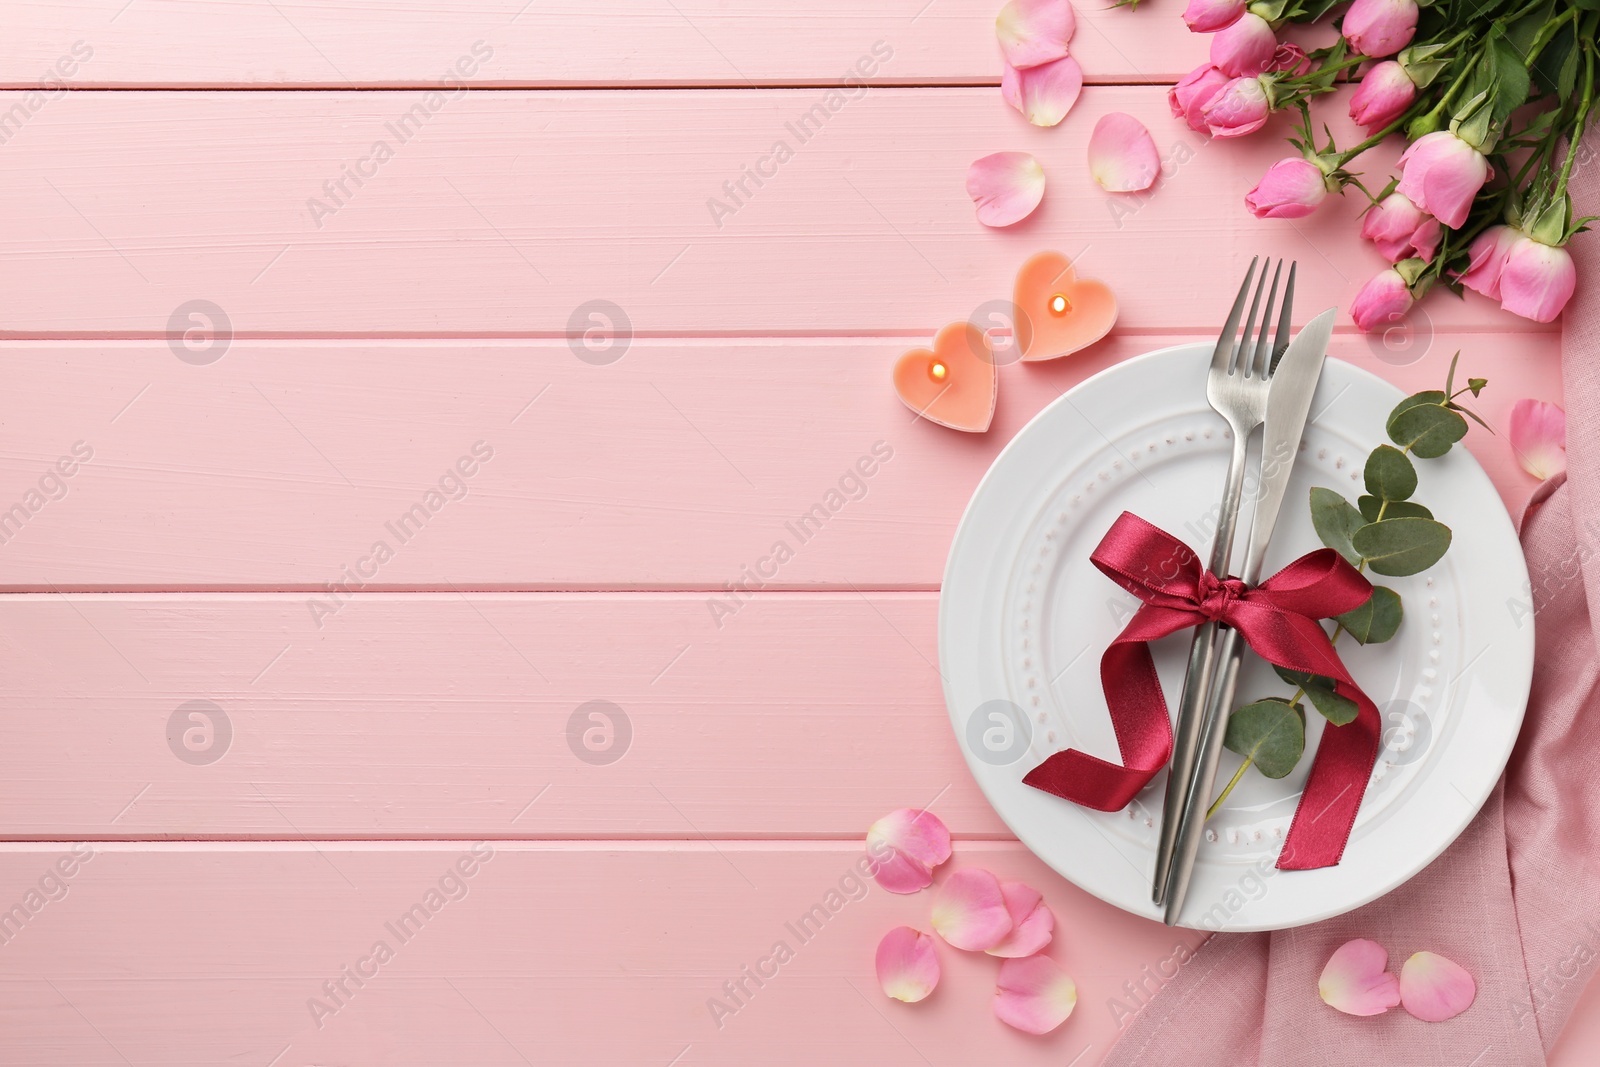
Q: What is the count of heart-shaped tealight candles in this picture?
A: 2